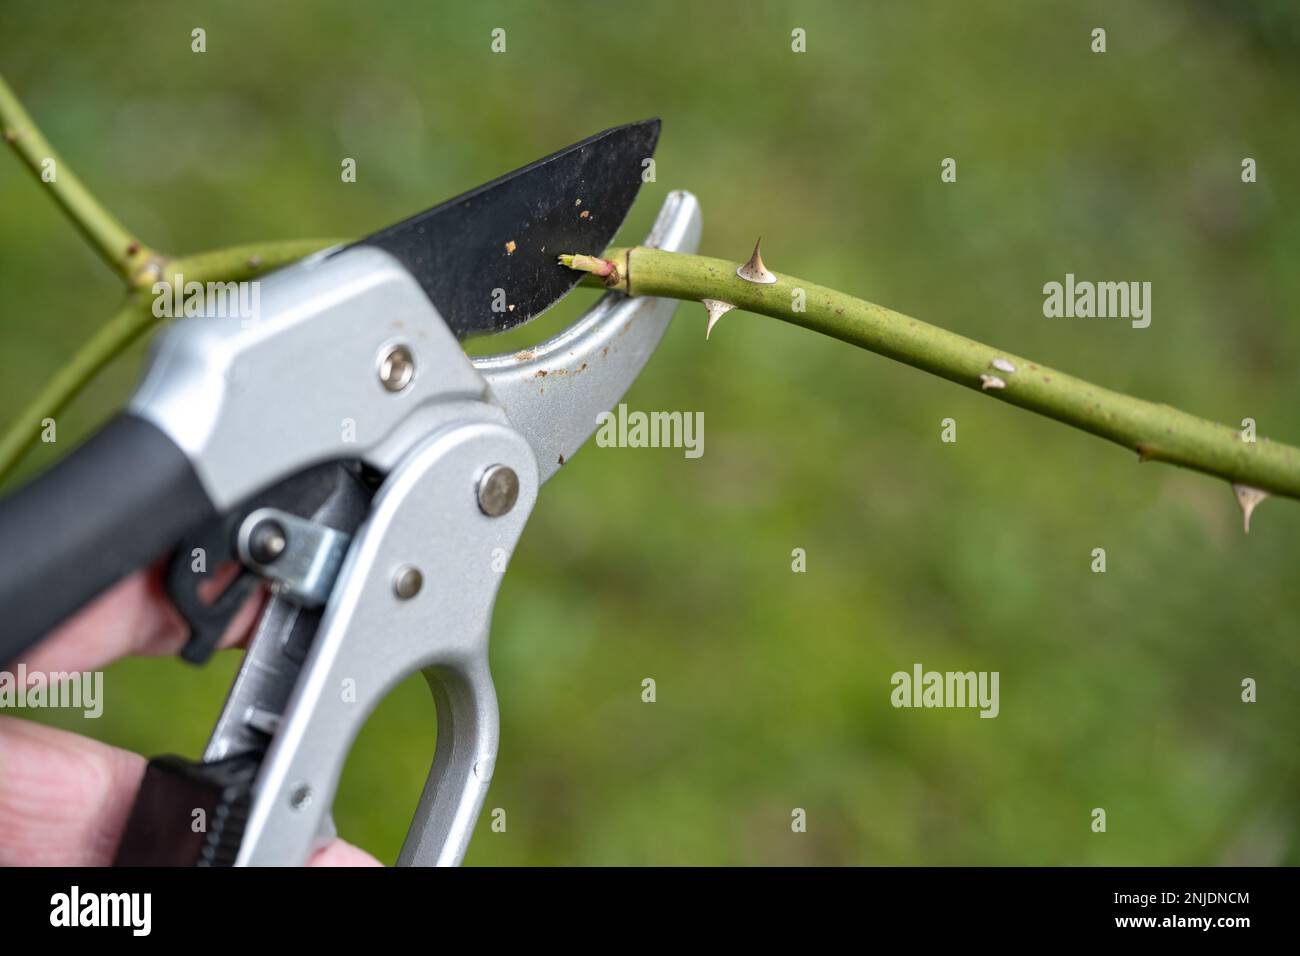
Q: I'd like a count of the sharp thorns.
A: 3